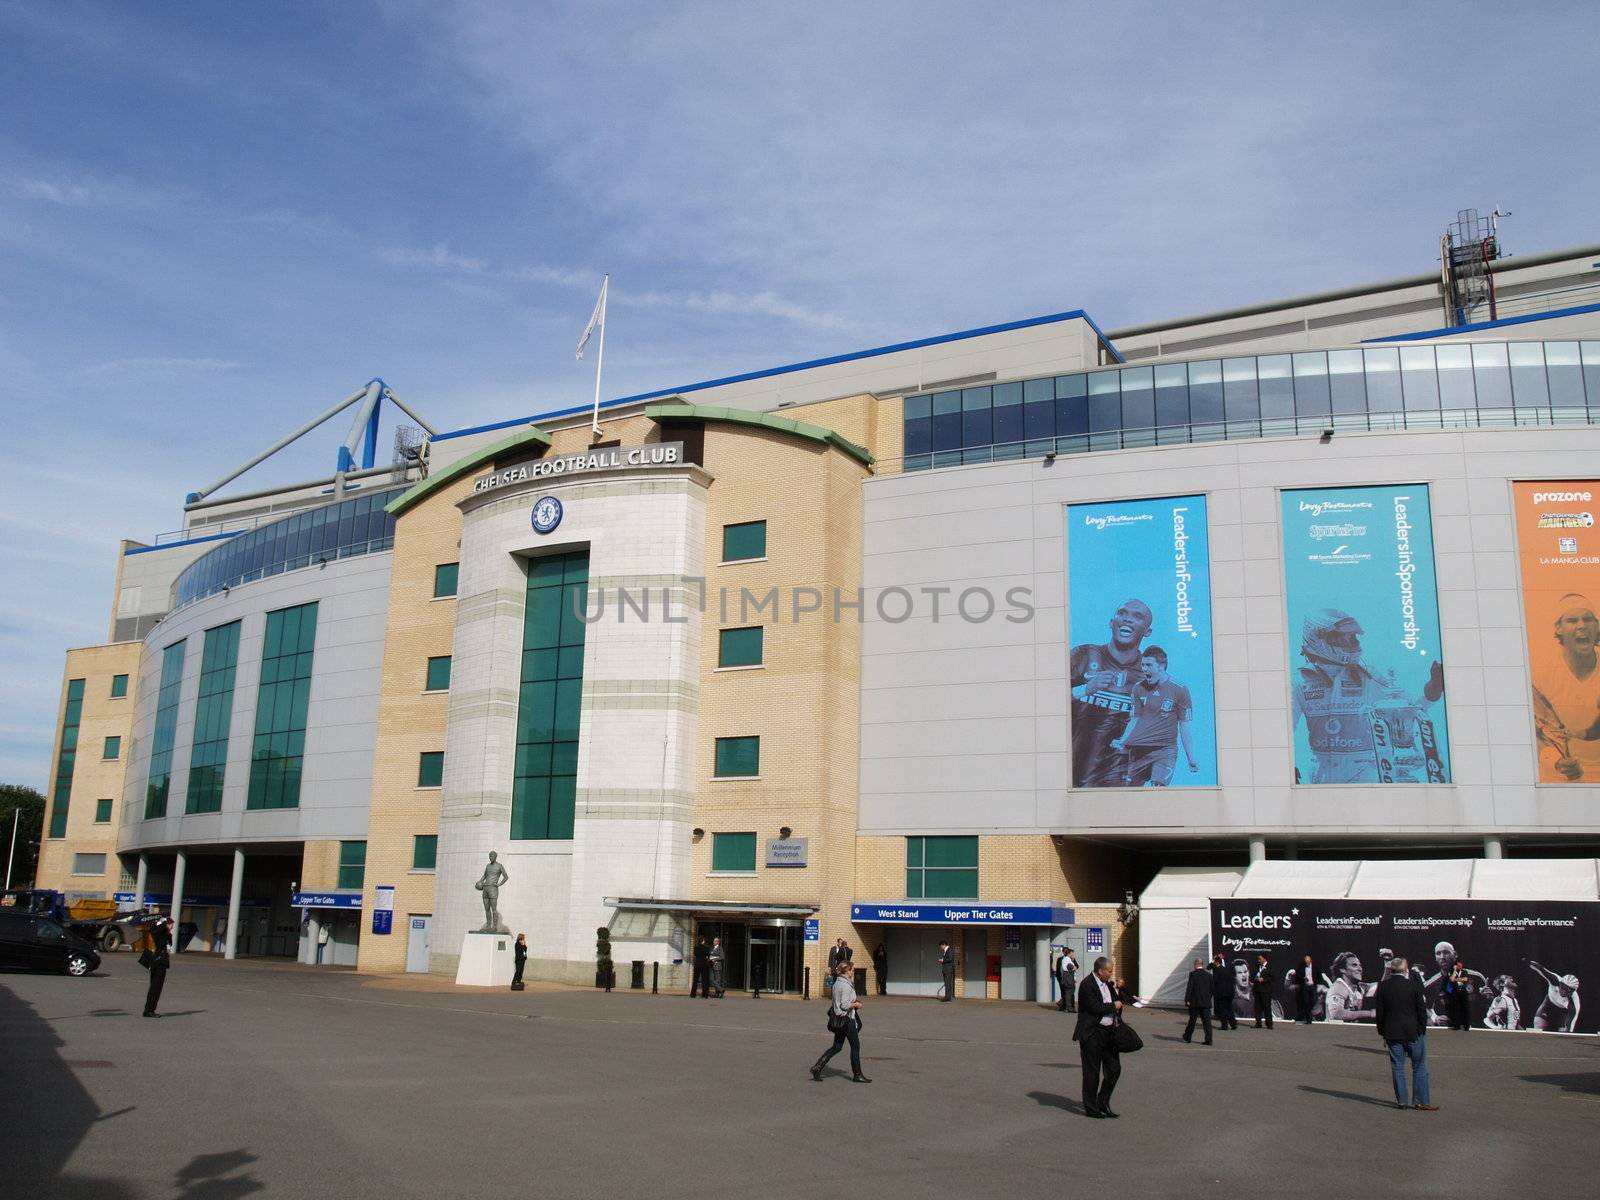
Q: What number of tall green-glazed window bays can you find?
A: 5